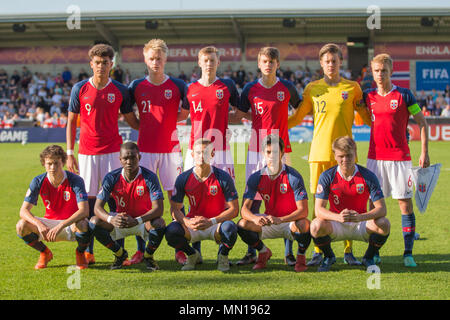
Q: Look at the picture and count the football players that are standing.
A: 6